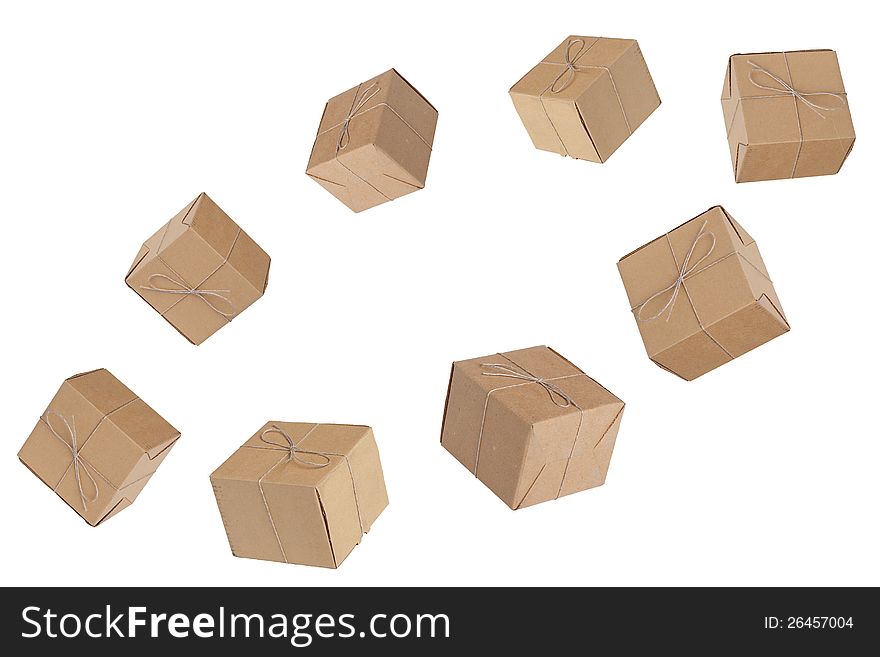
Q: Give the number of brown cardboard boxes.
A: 8